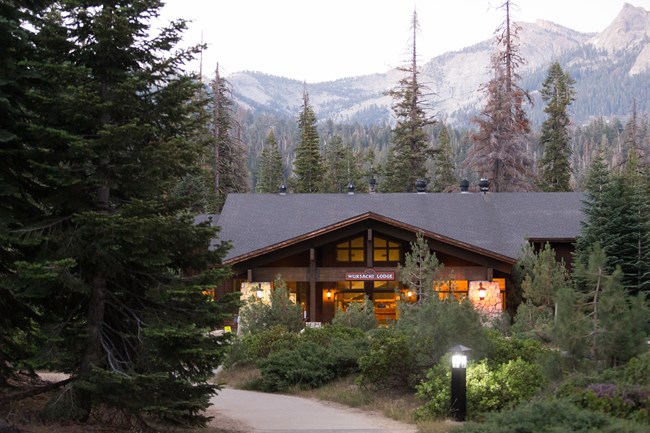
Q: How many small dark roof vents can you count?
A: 6